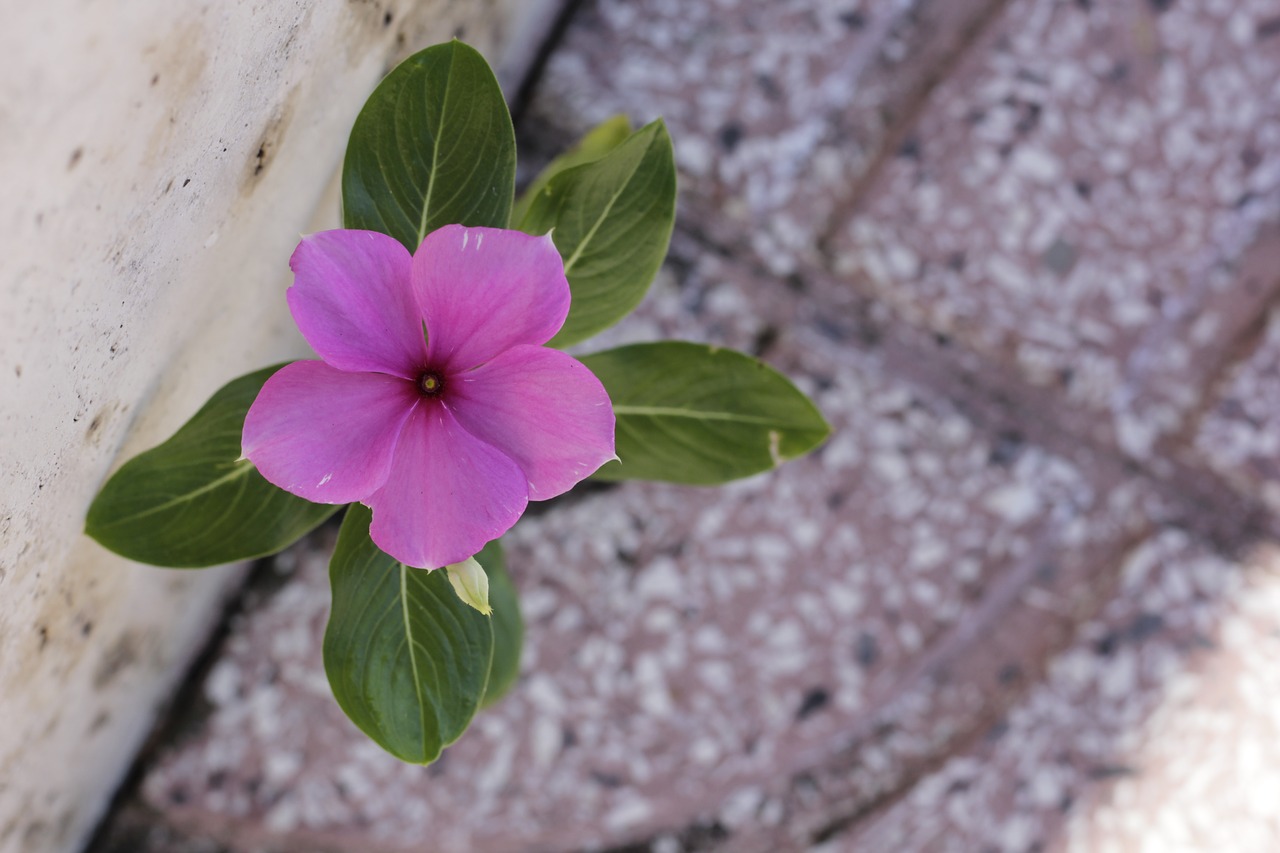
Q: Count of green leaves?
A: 7